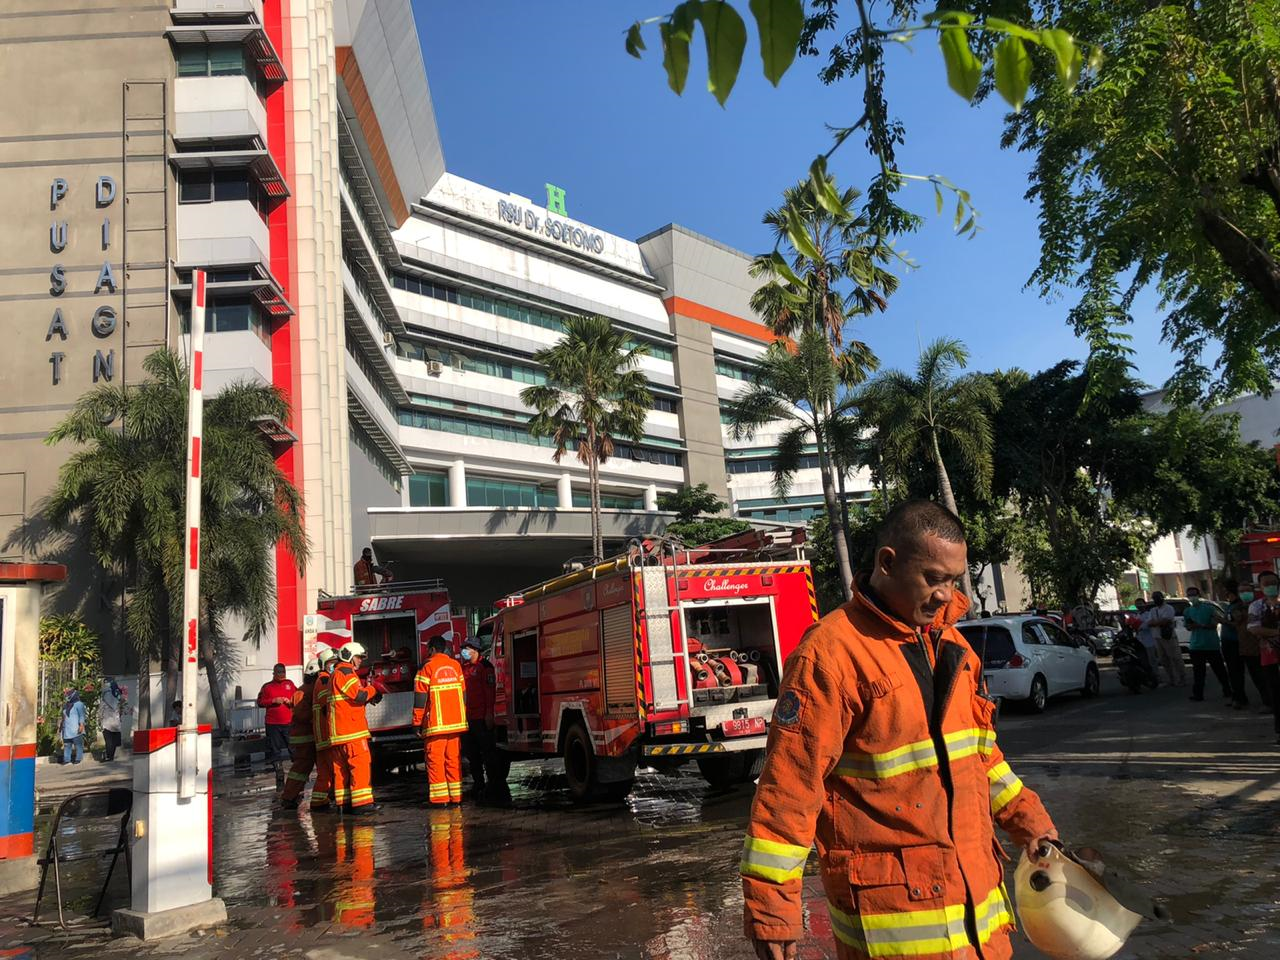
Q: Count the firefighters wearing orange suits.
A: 5